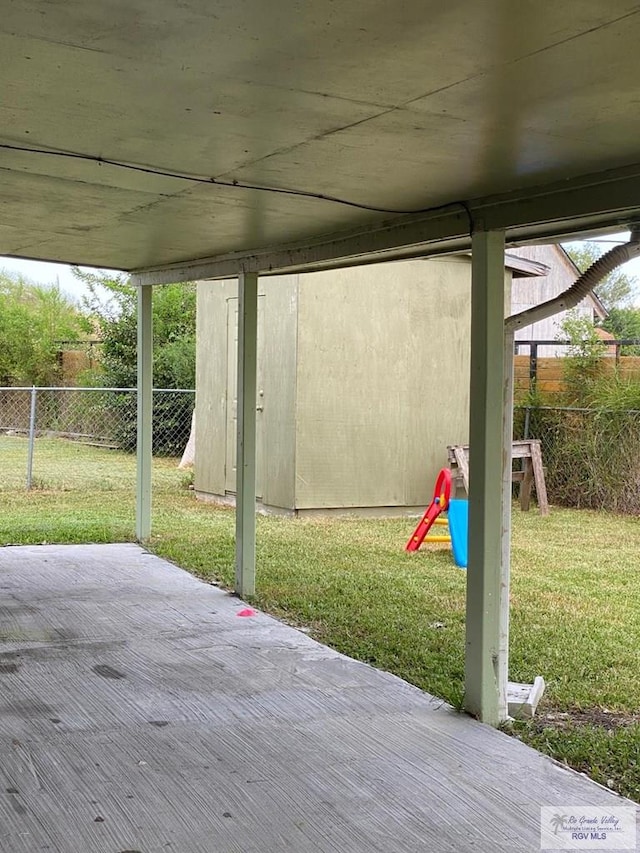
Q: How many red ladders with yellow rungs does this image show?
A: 1